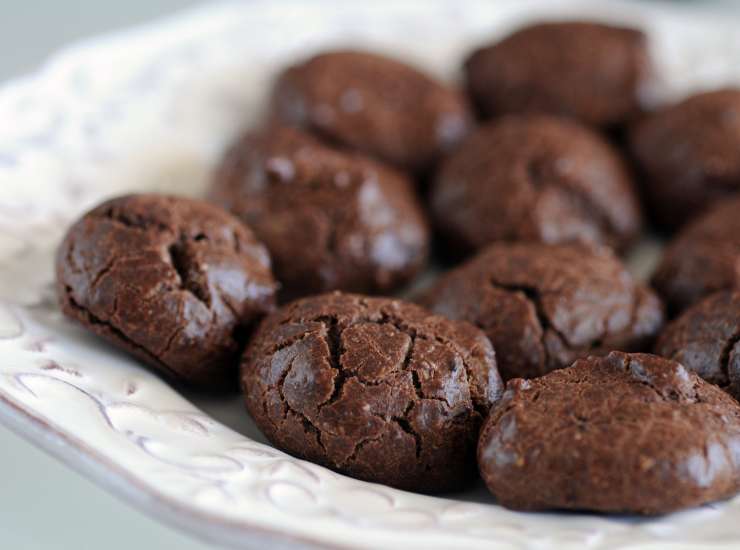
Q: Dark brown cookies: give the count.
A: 11